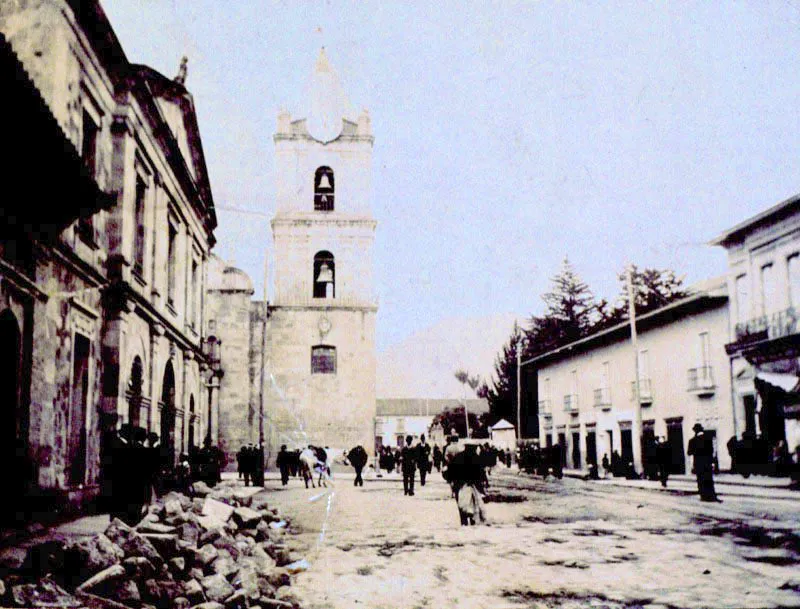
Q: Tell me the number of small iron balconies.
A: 5